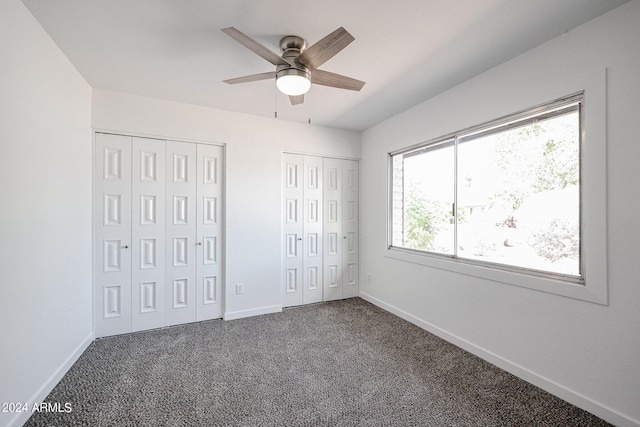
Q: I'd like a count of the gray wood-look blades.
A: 5